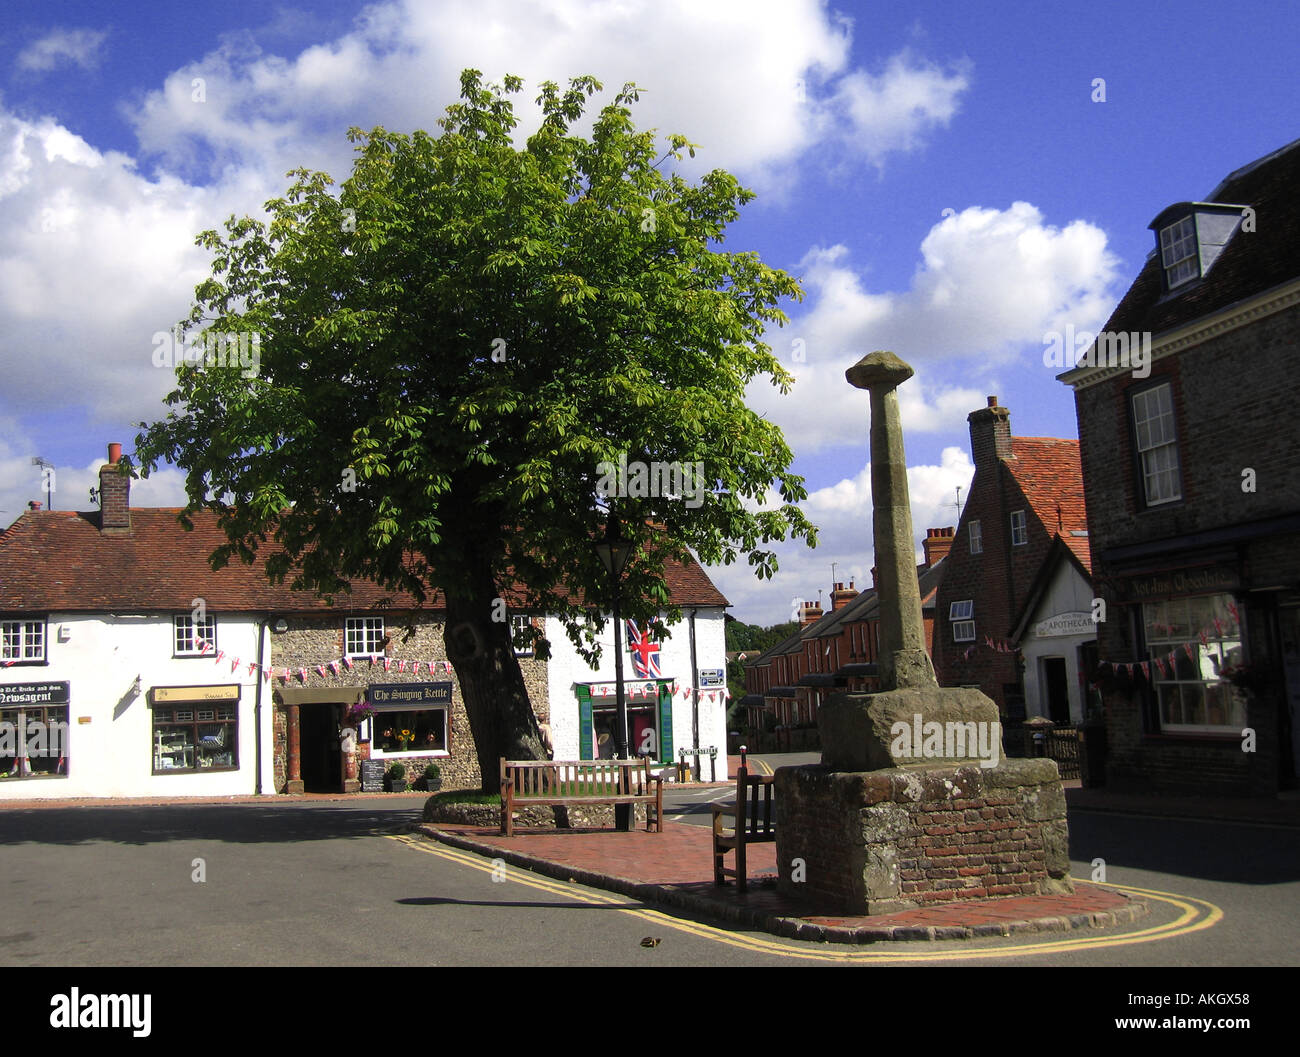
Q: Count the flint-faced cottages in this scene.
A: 1